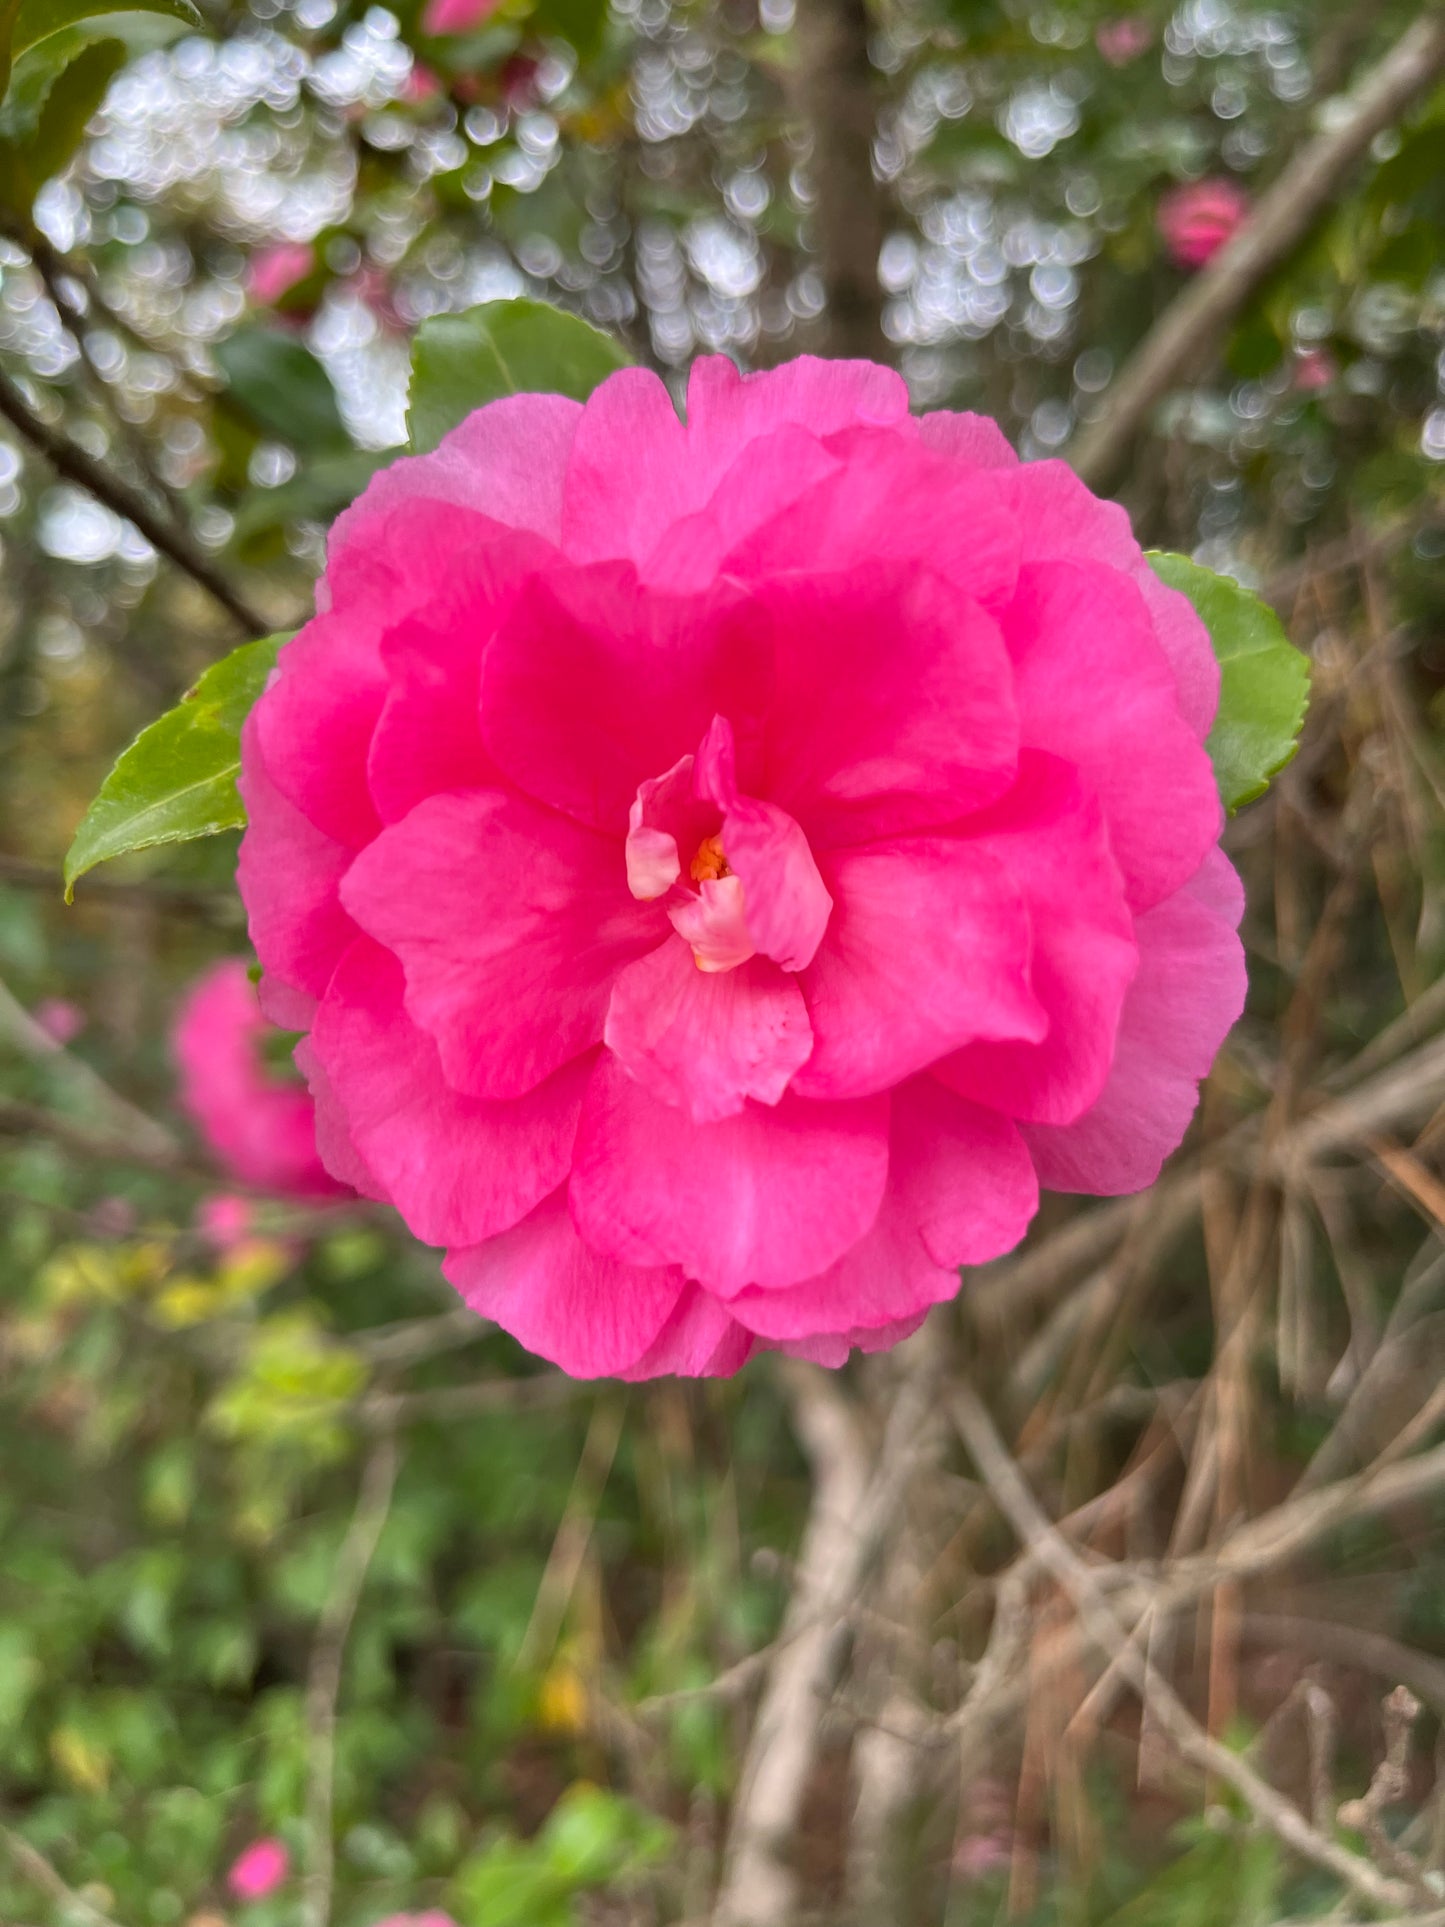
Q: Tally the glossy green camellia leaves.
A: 3